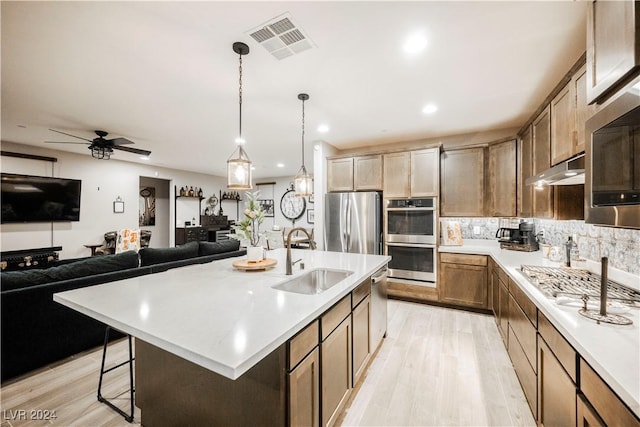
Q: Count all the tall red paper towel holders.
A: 0